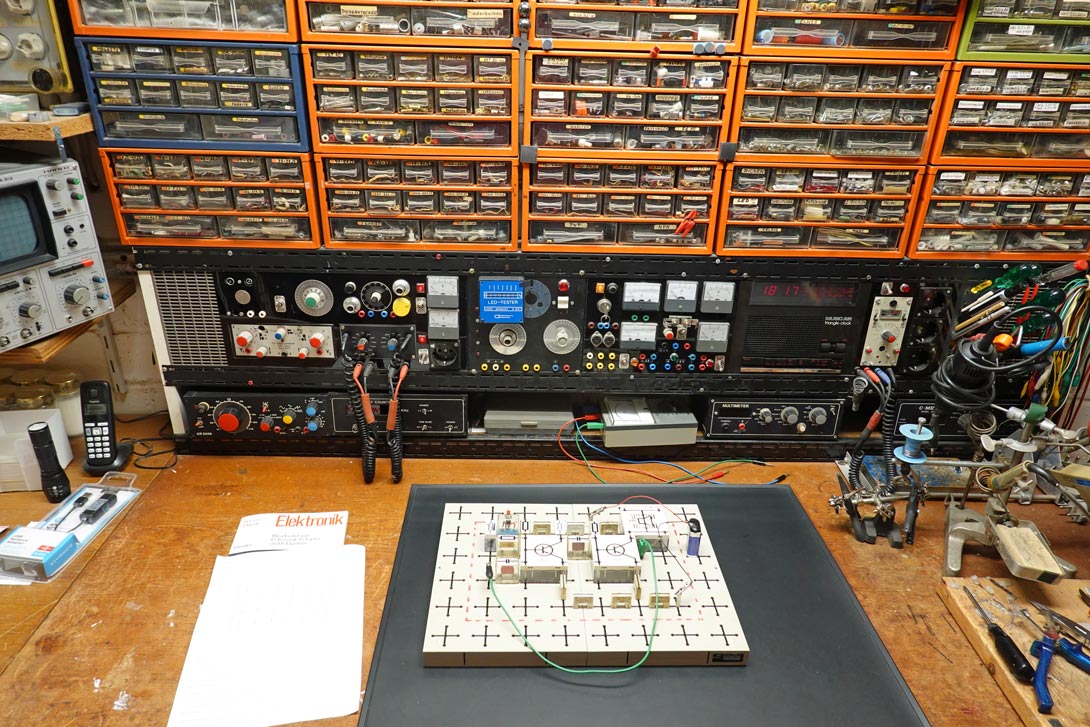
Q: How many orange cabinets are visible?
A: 13